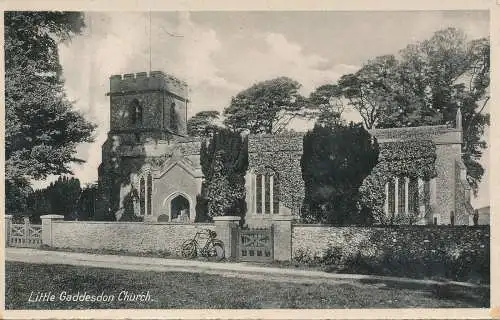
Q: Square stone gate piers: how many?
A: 4